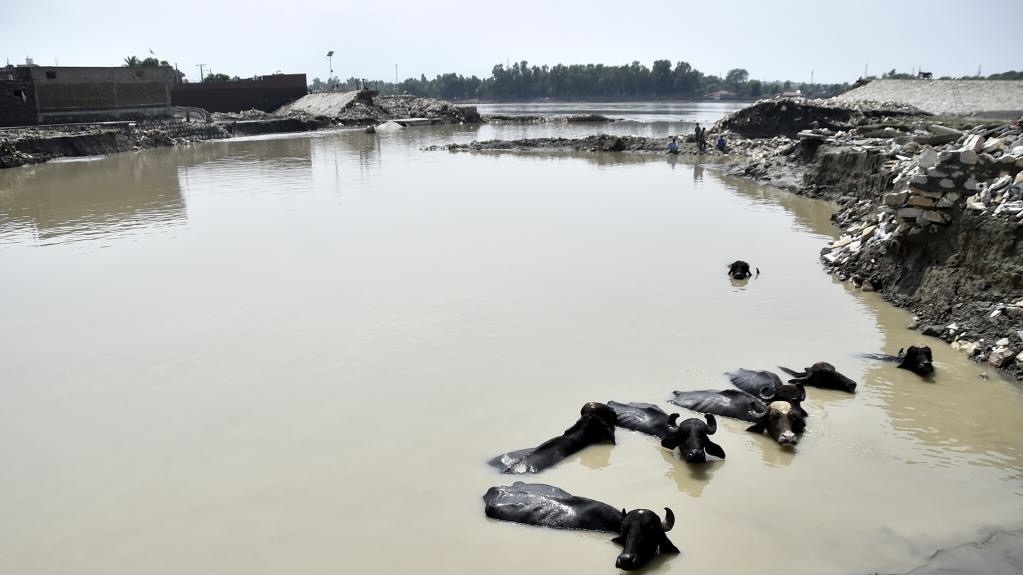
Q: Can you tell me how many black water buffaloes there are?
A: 8